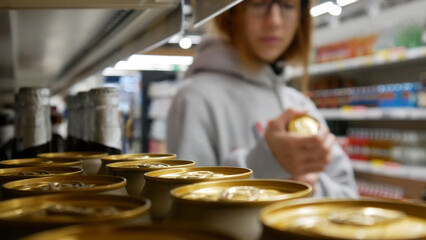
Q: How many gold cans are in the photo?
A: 12